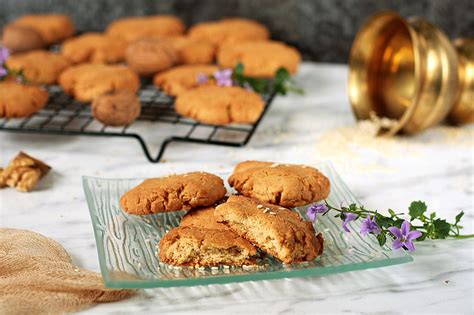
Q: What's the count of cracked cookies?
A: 2